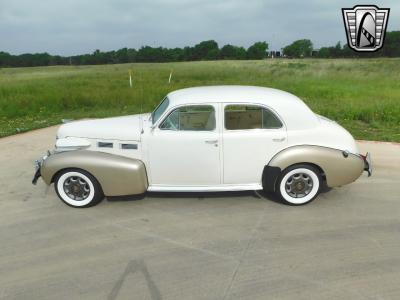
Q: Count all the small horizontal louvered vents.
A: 2